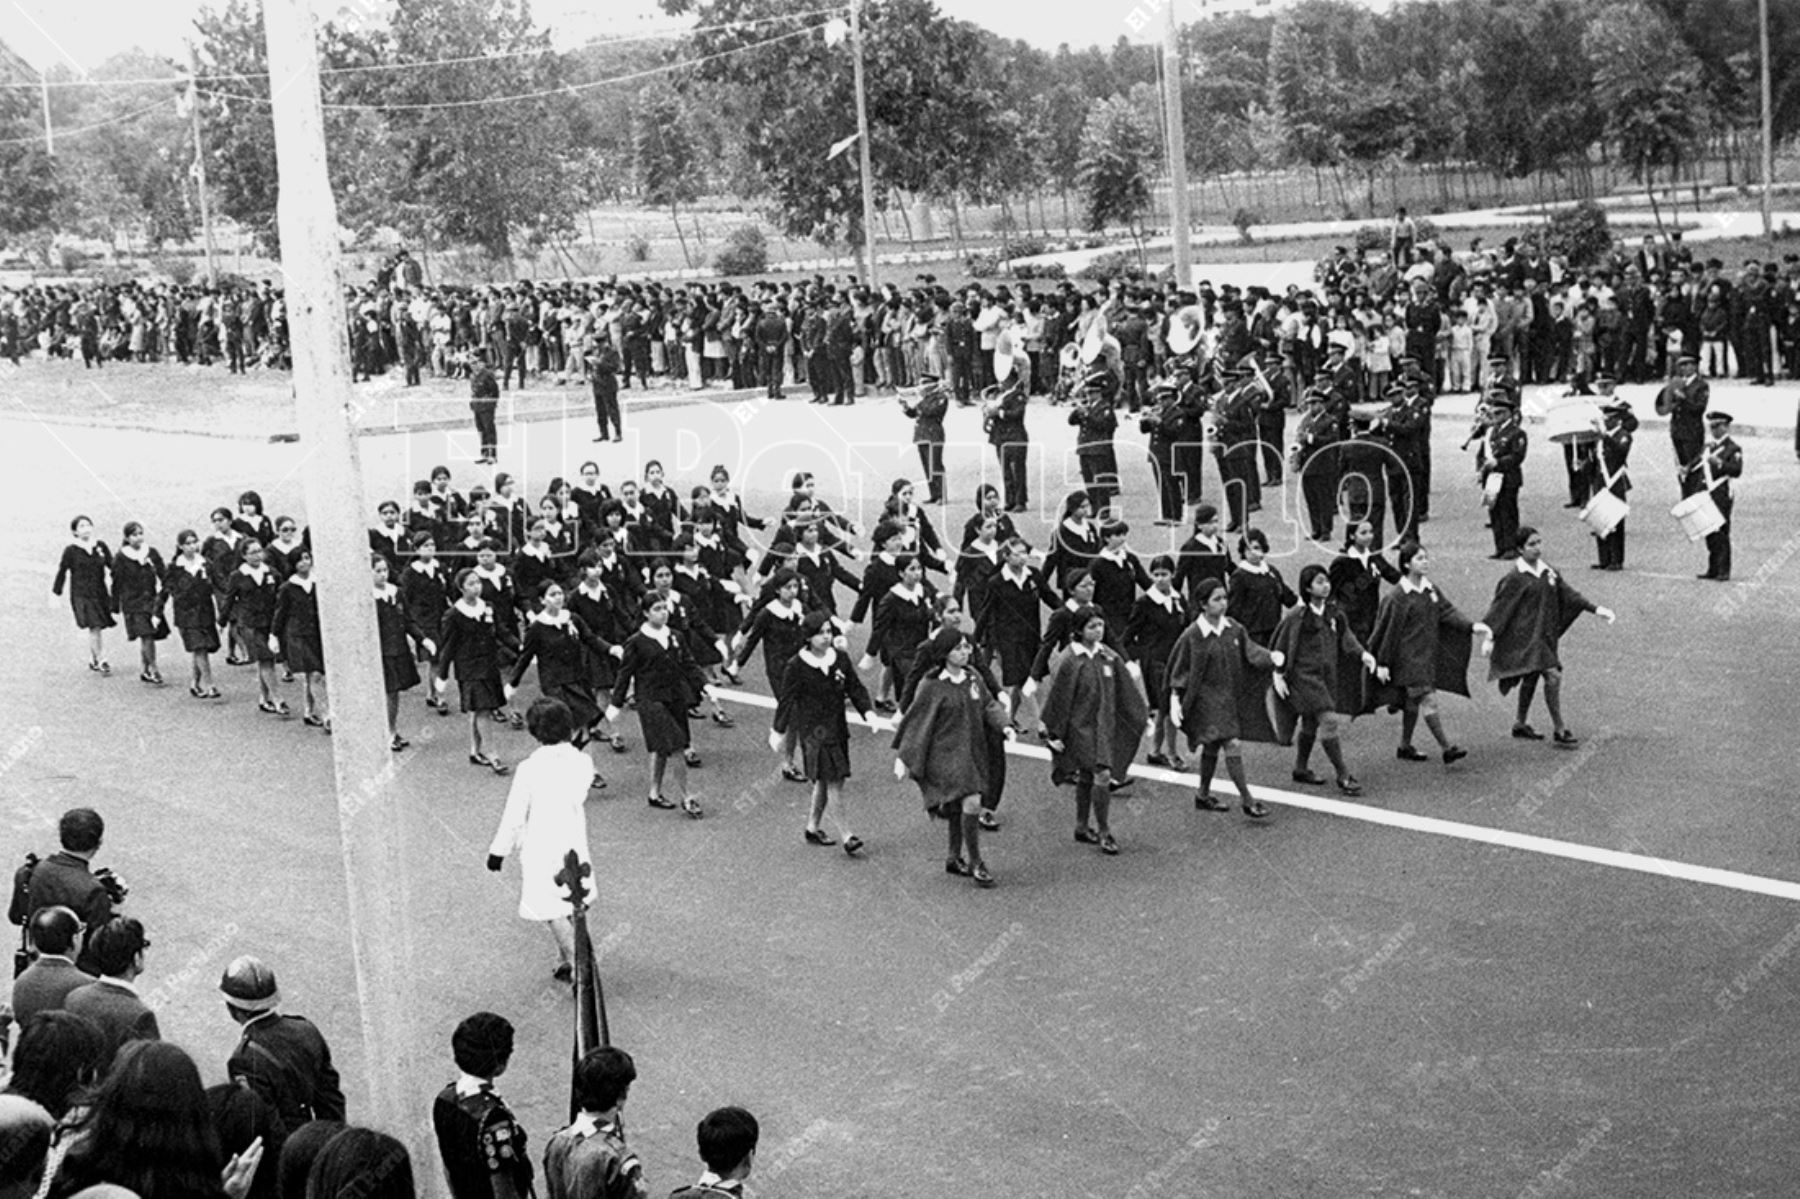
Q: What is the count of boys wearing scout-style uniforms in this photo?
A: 3